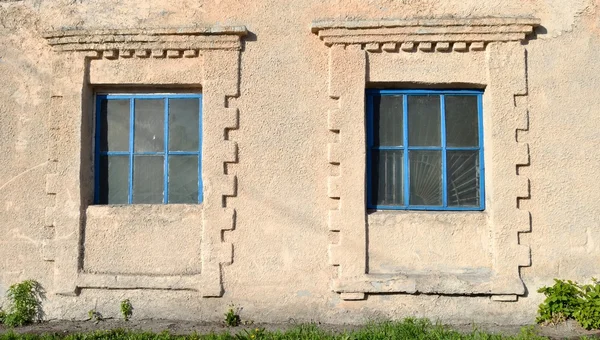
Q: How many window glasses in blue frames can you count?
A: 12